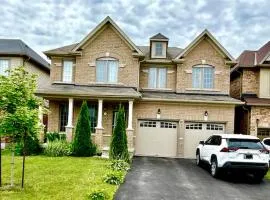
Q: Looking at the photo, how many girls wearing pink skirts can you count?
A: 0